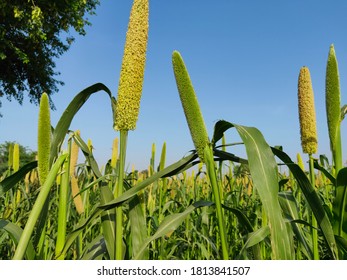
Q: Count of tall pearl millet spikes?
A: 5